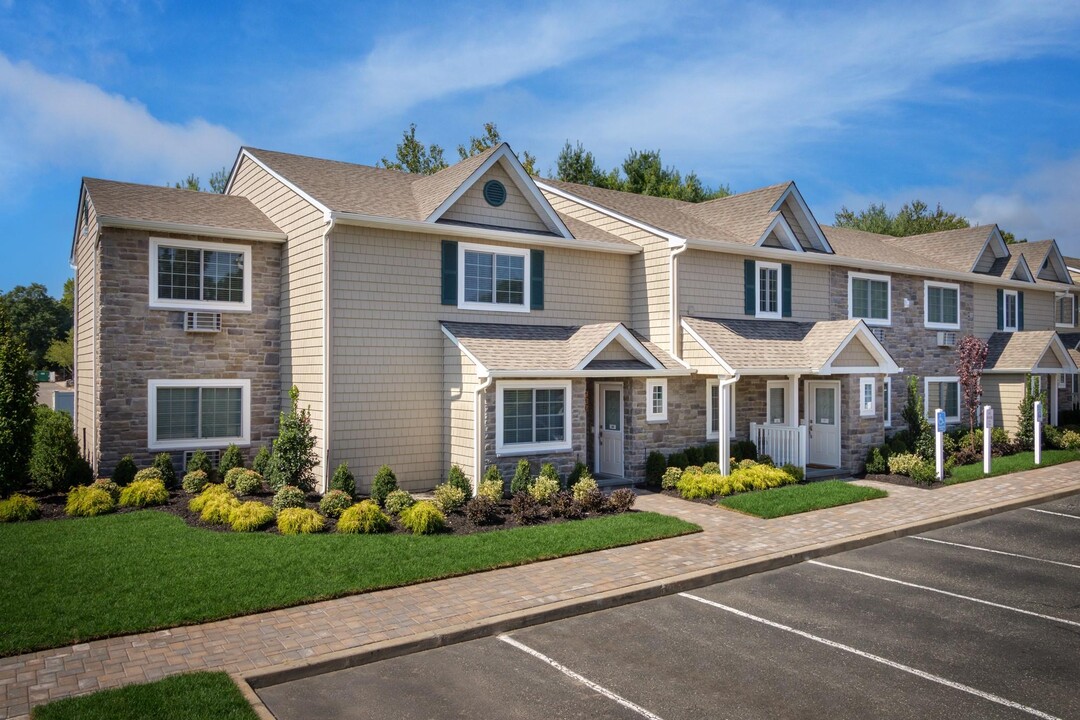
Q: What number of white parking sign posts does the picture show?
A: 3